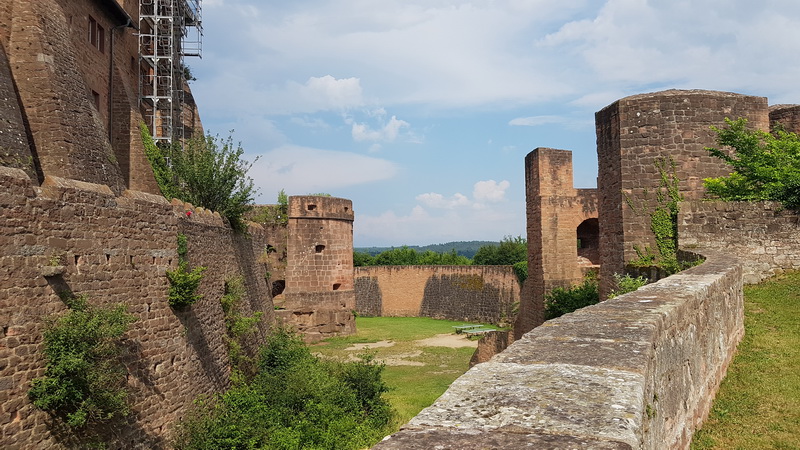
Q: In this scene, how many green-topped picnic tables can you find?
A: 2